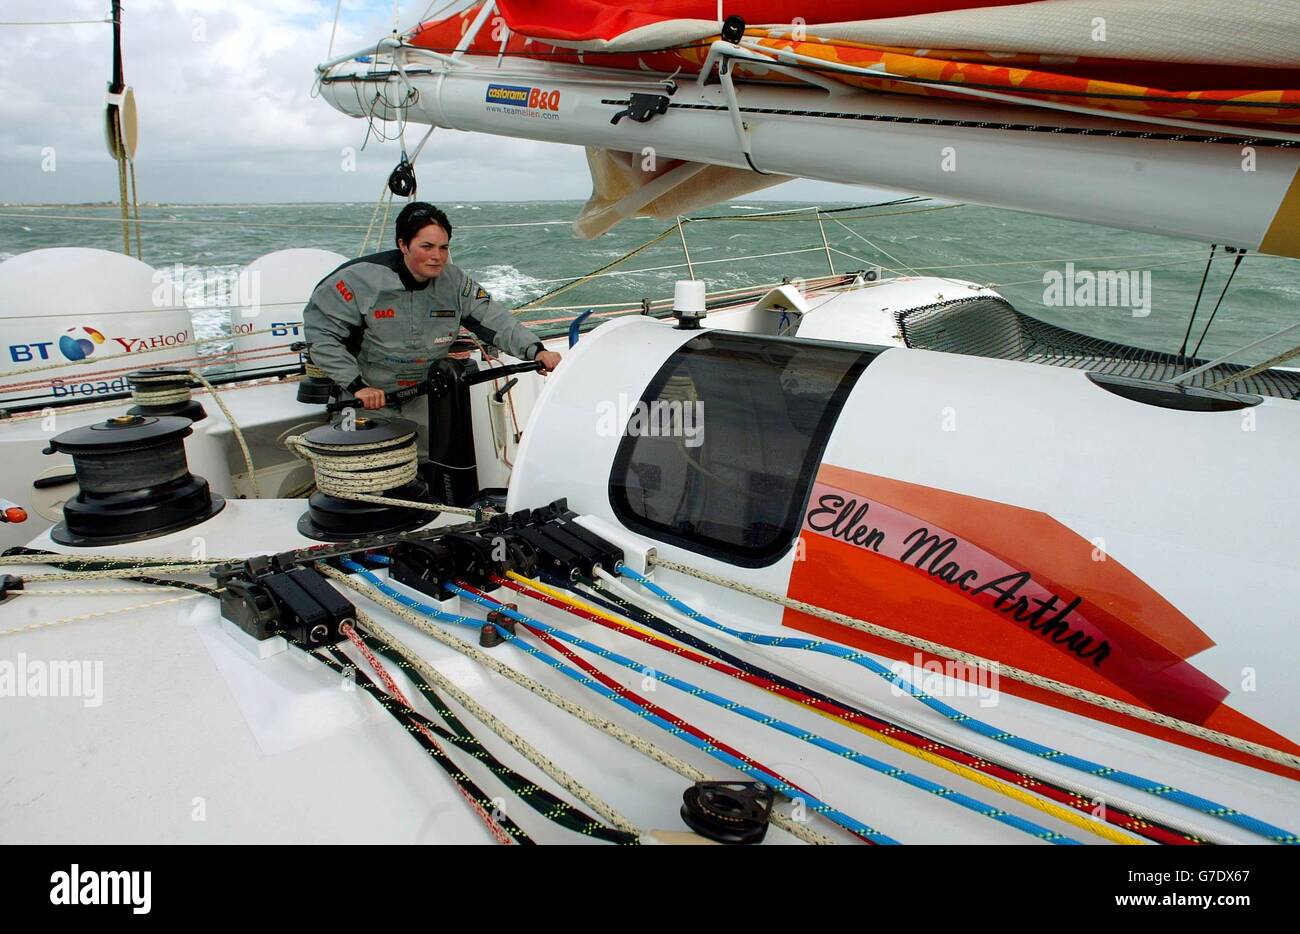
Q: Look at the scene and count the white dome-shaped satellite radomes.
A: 2